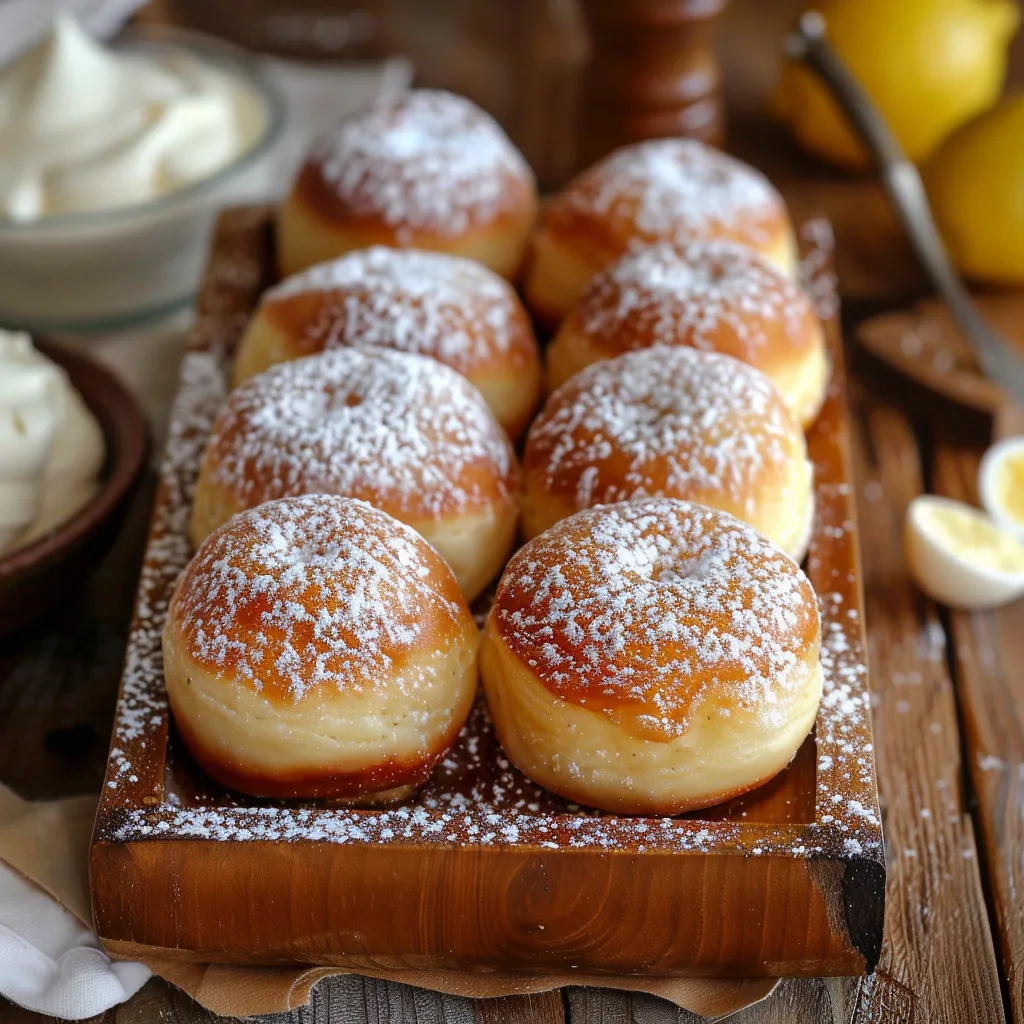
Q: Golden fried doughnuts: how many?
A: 8